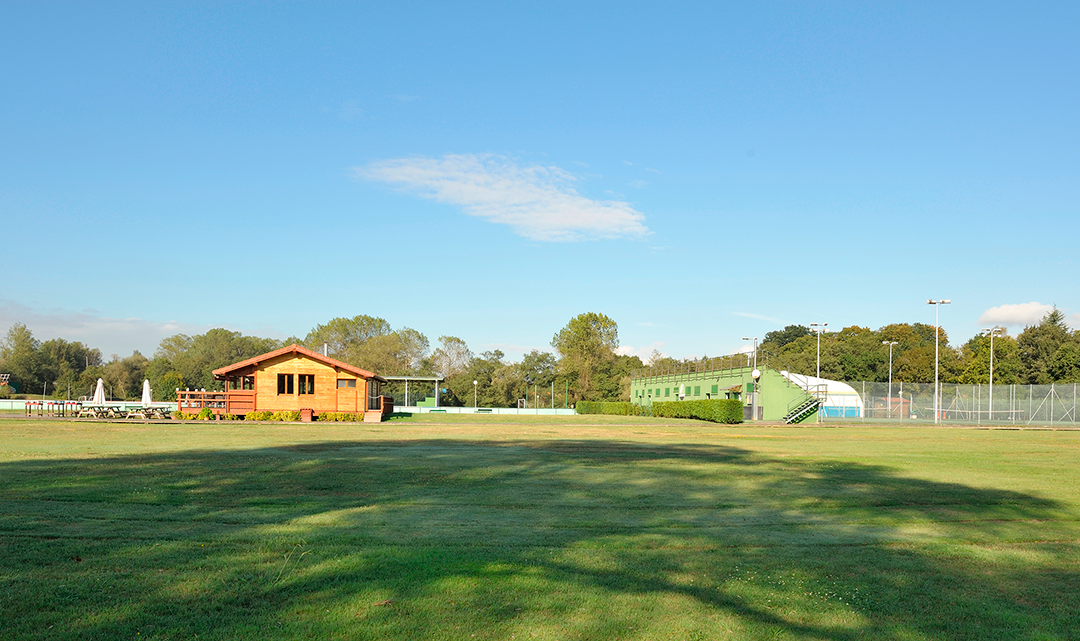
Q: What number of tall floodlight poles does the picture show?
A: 5